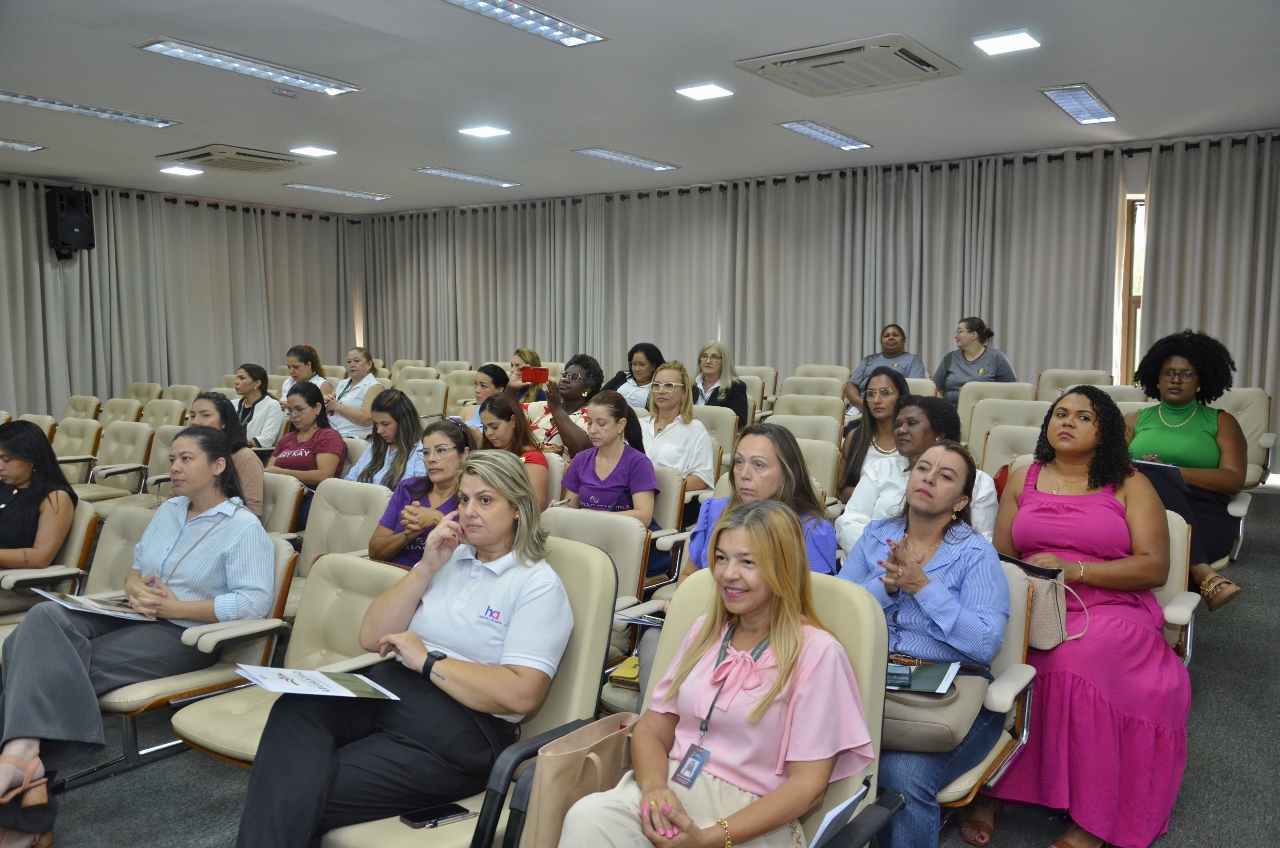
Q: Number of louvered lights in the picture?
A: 9